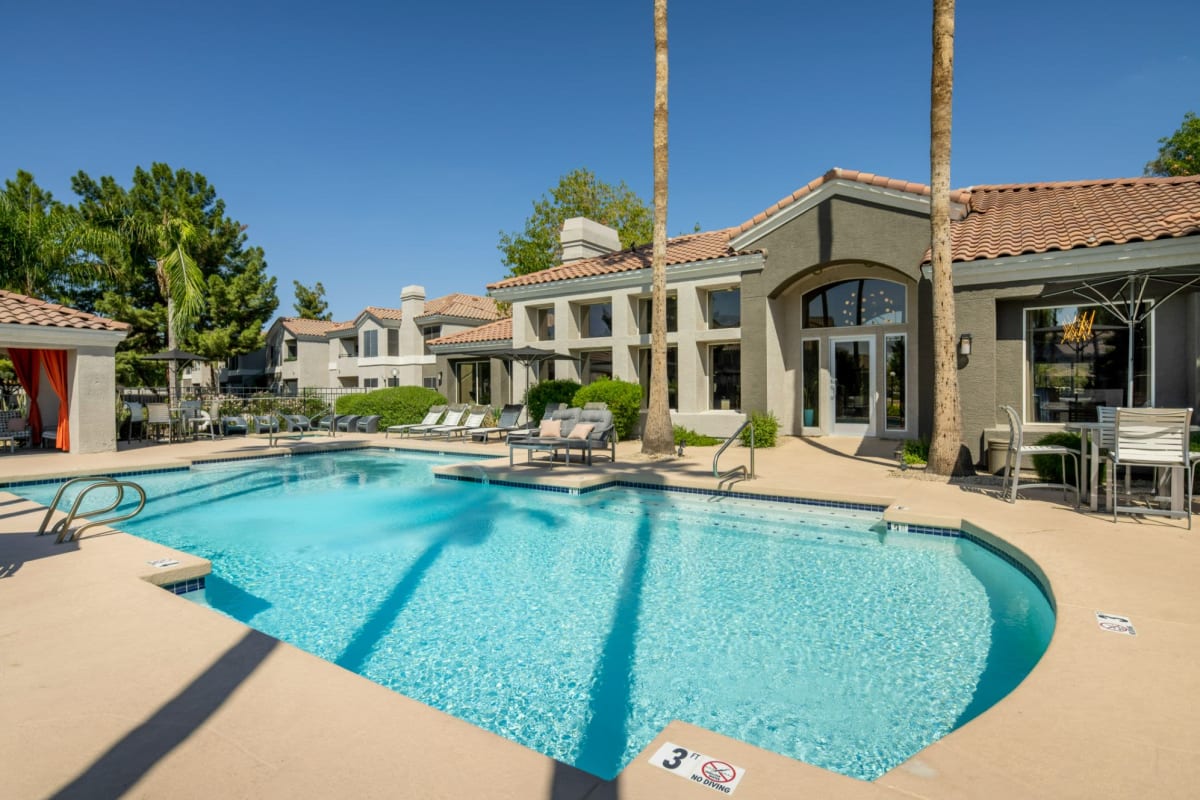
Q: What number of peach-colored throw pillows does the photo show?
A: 2